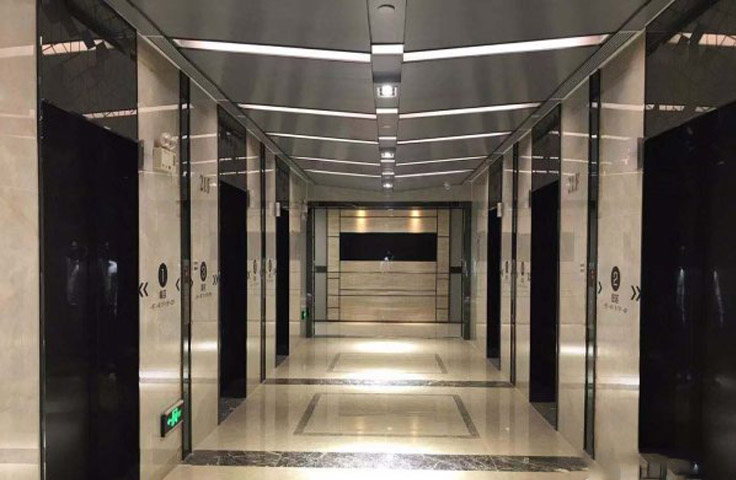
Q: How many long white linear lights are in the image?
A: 10